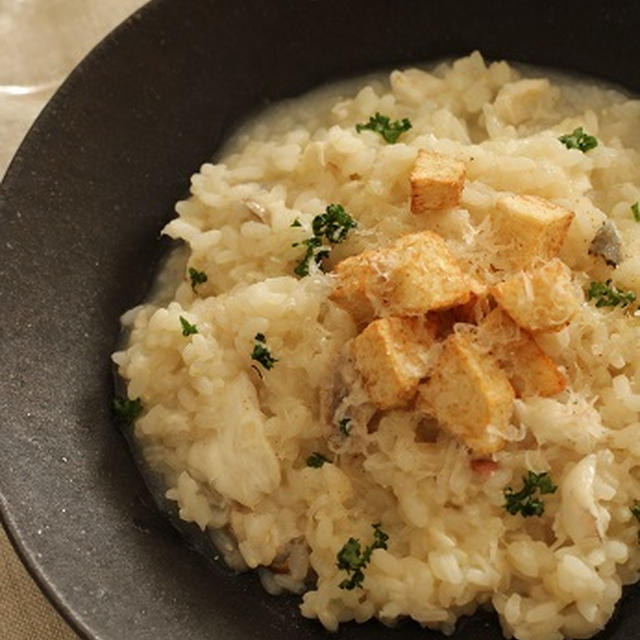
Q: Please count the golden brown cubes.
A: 8